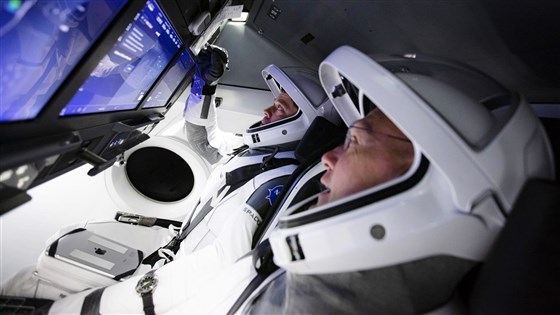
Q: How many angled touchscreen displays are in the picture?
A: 3